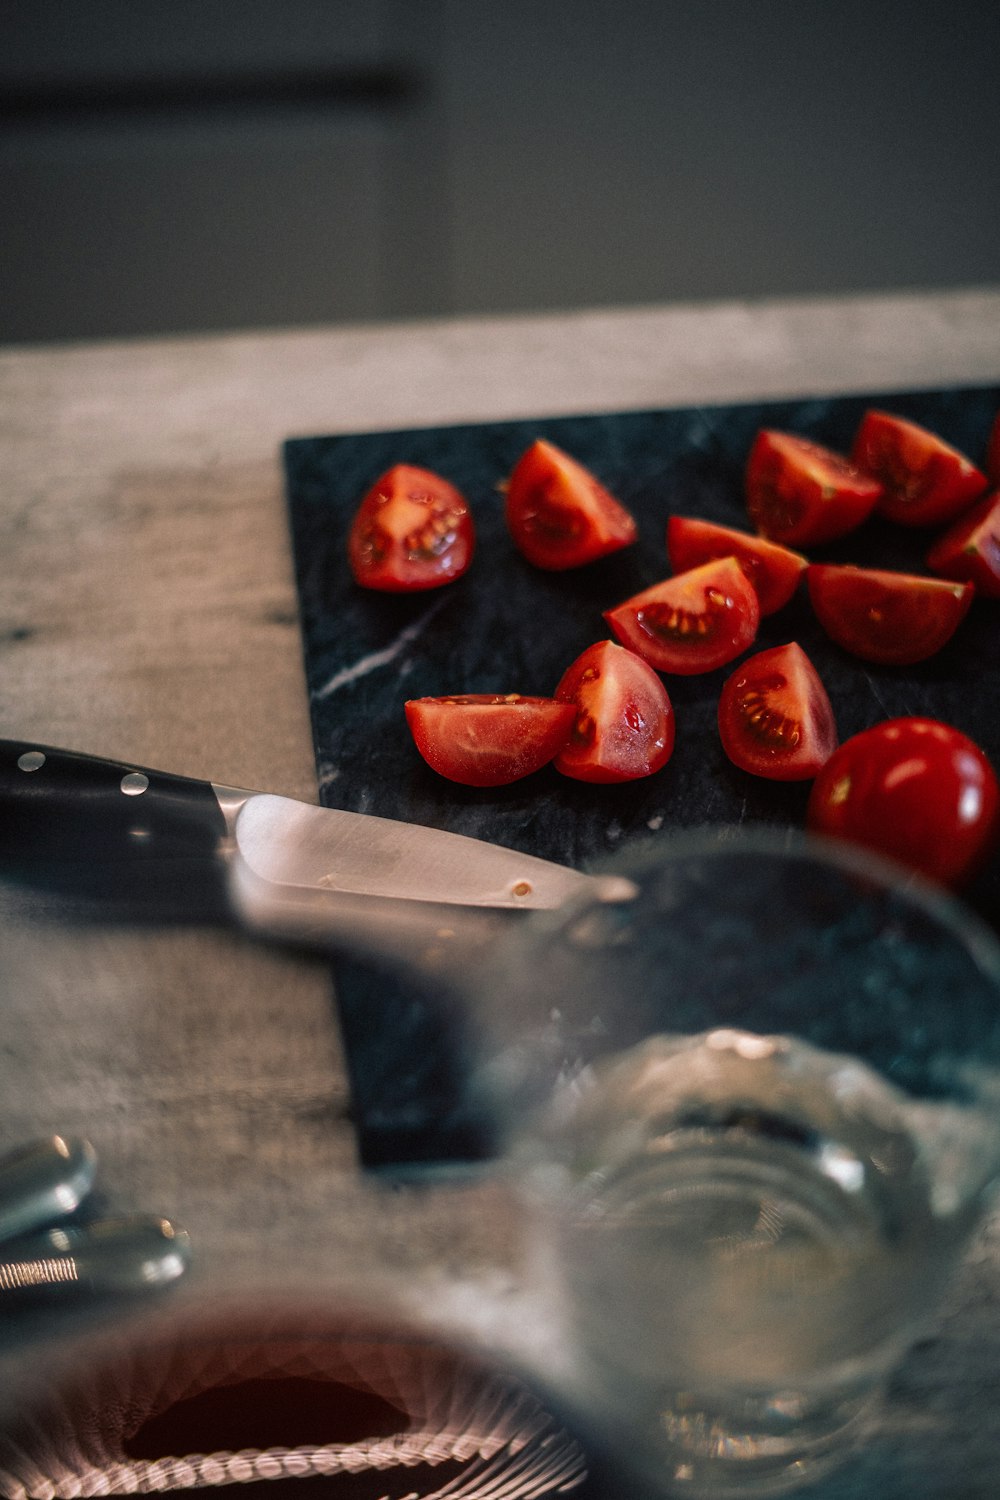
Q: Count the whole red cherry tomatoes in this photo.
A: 1